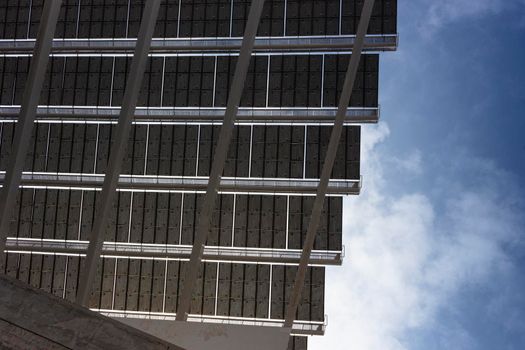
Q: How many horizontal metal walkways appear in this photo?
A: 5